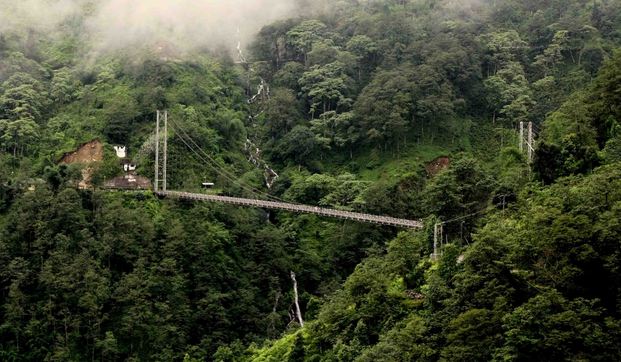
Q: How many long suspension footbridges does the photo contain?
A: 1